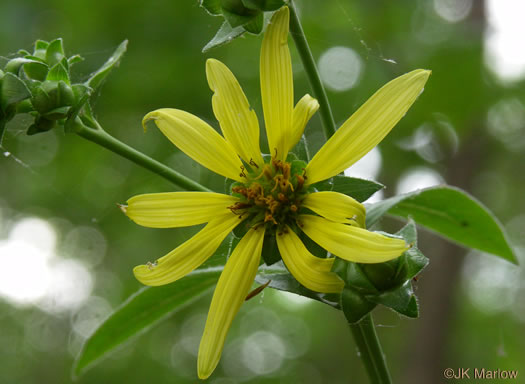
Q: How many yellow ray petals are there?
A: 11